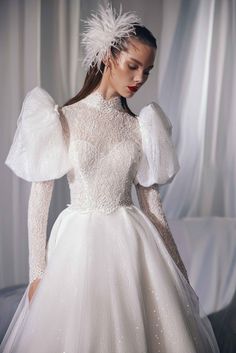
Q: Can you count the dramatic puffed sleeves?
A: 2